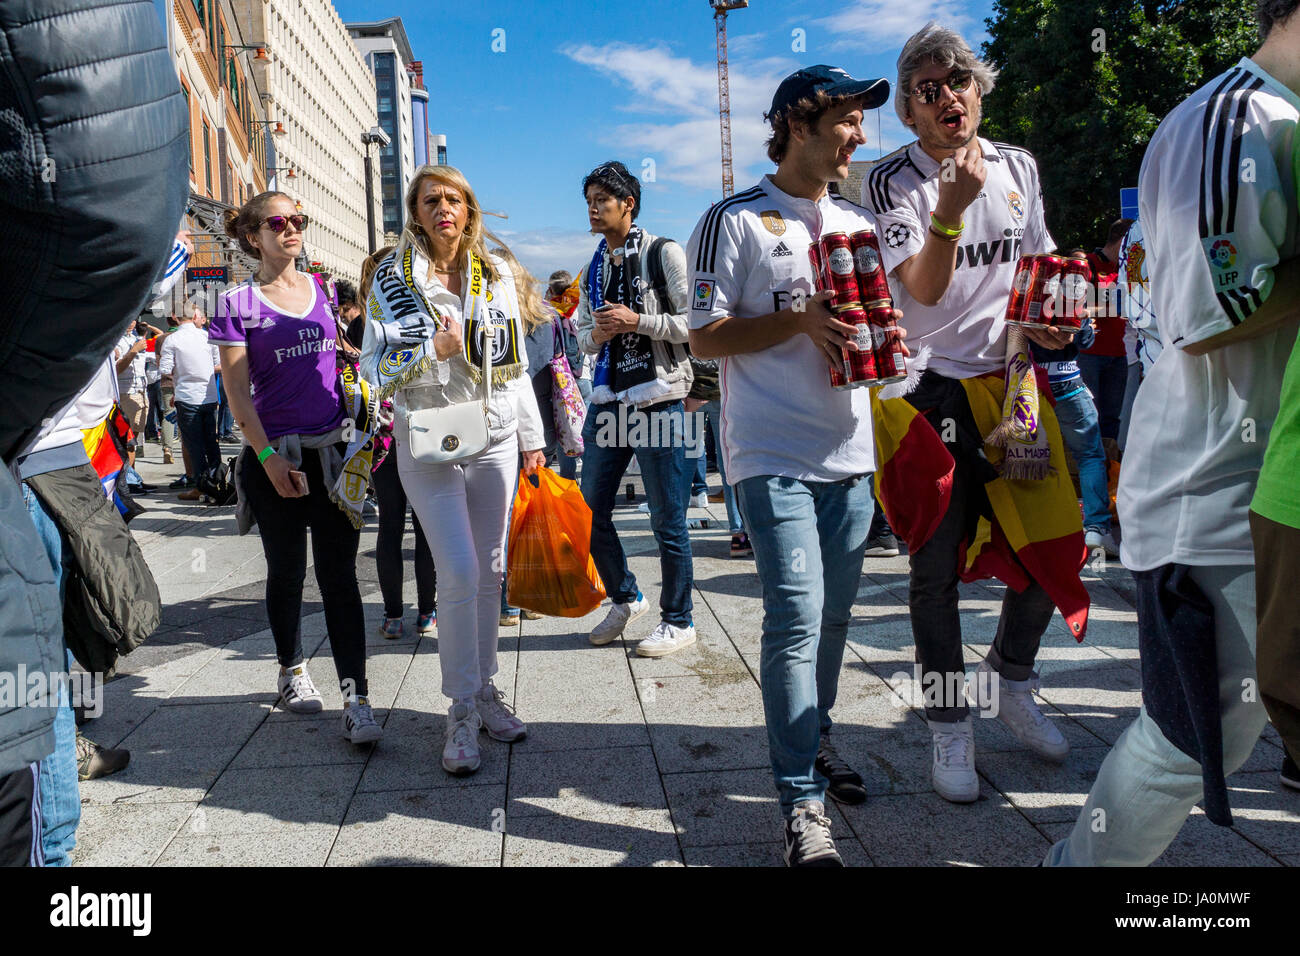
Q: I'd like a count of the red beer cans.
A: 9